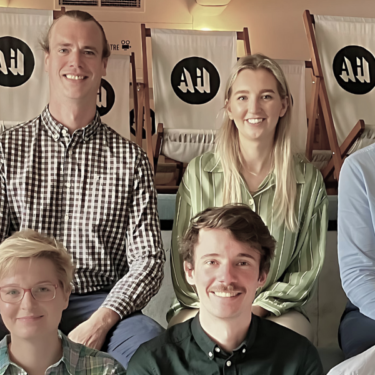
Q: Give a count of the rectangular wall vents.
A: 1